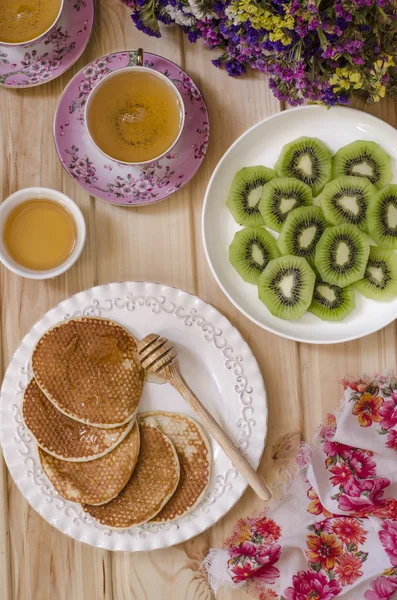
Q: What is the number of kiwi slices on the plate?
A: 12